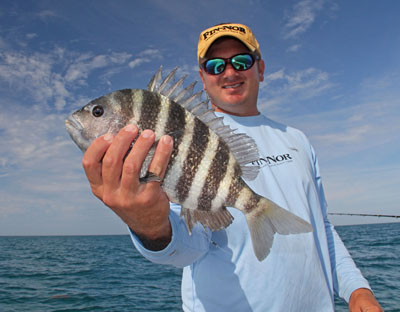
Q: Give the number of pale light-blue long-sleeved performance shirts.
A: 1